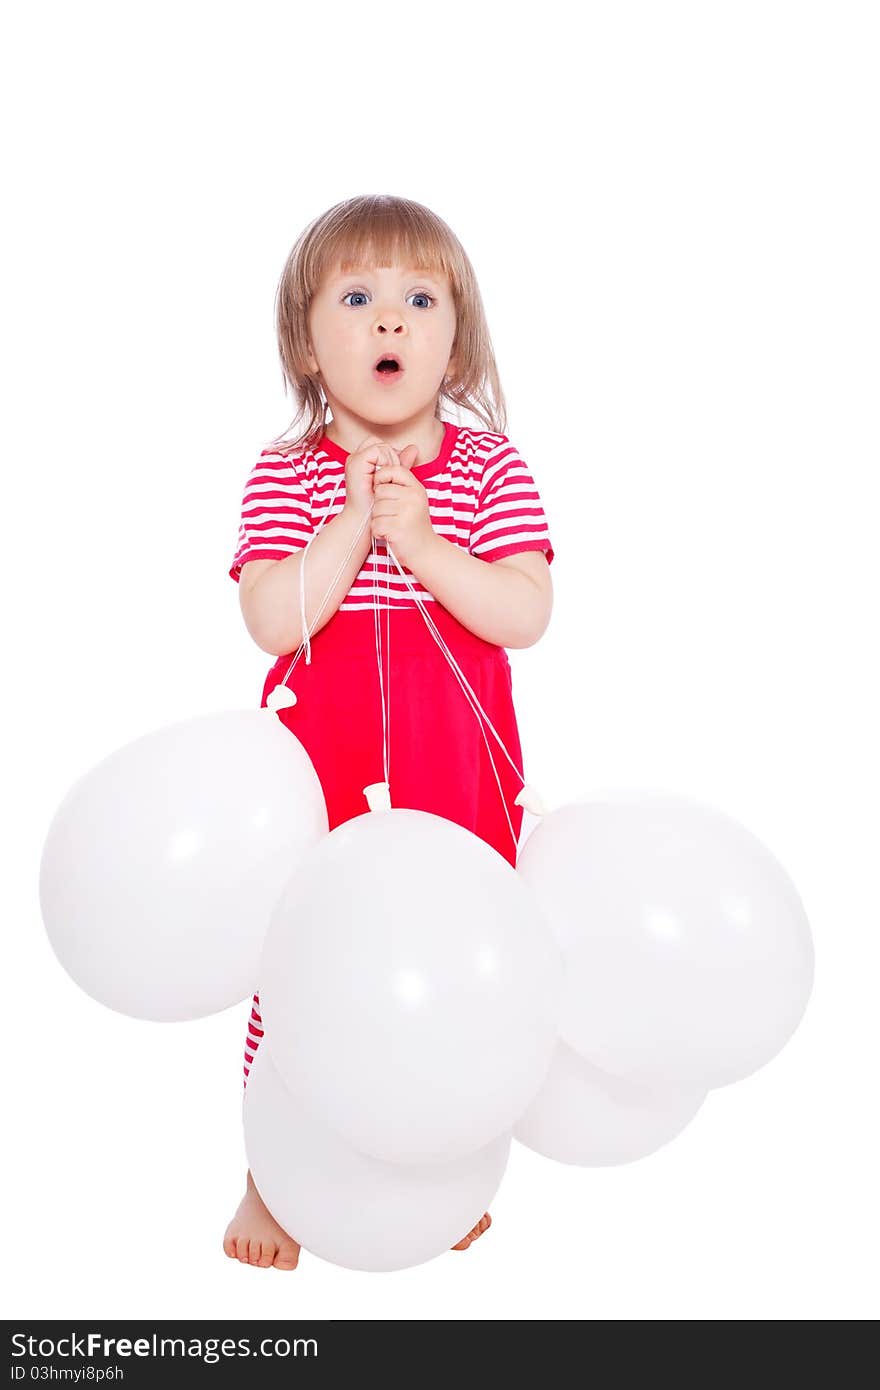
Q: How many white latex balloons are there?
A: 5